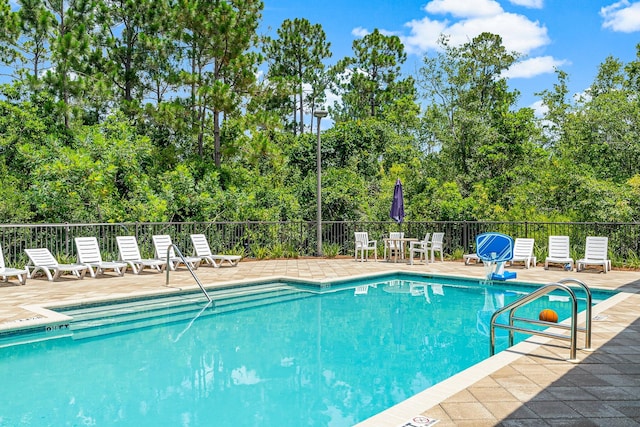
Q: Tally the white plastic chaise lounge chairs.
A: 10